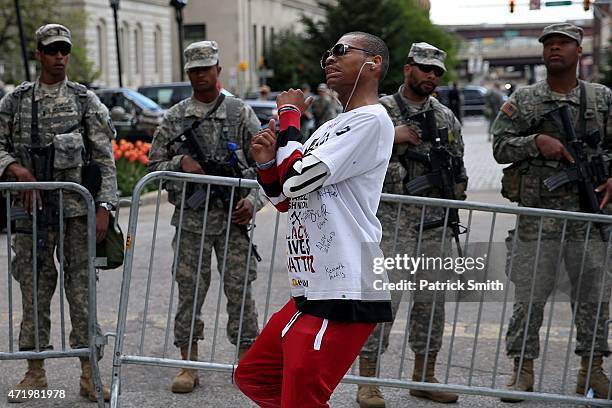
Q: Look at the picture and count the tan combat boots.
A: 7